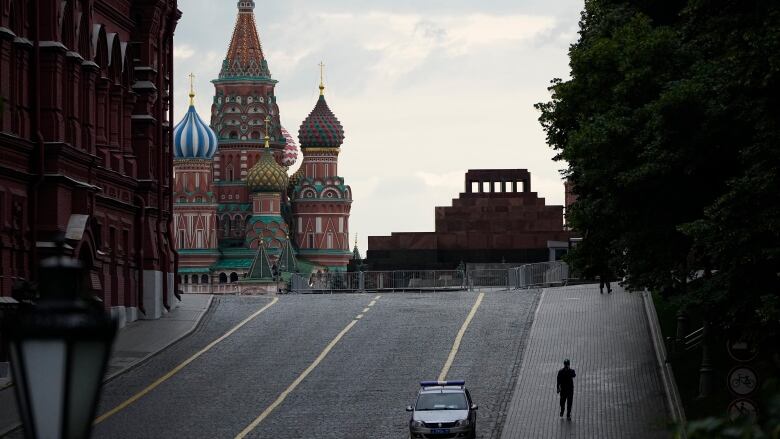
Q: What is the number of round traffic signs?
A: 3